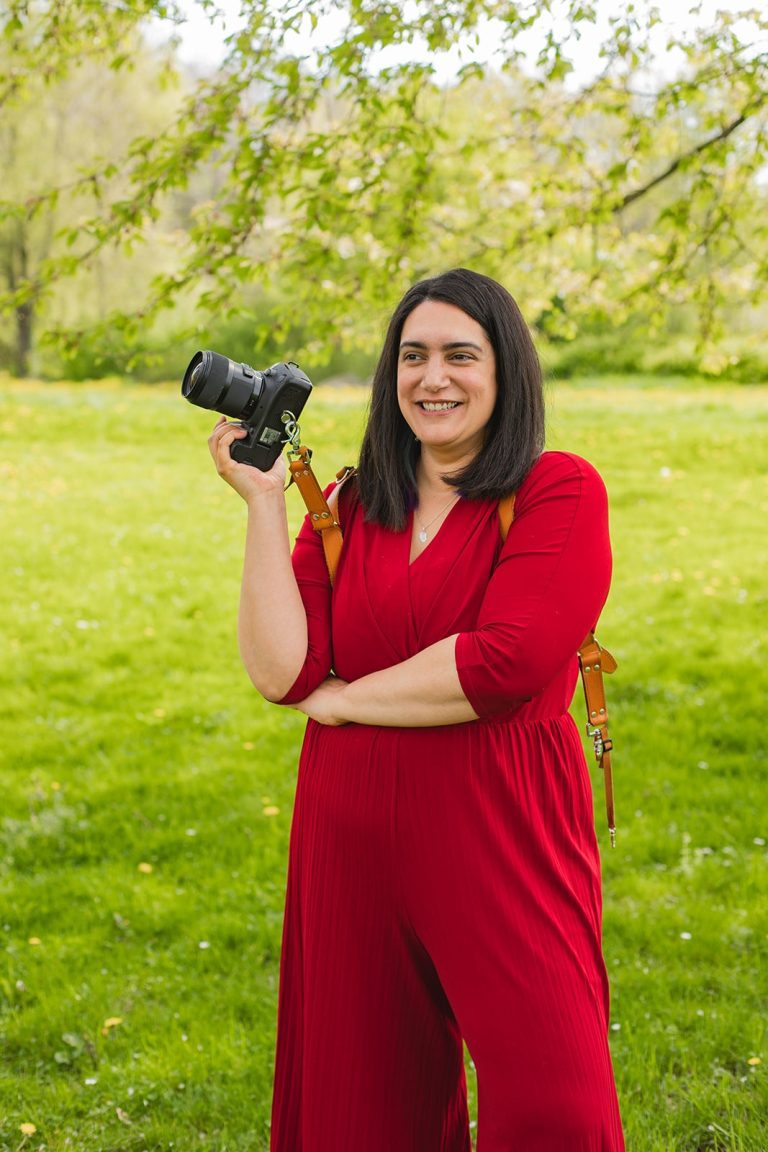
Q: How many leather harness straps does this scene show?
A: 2